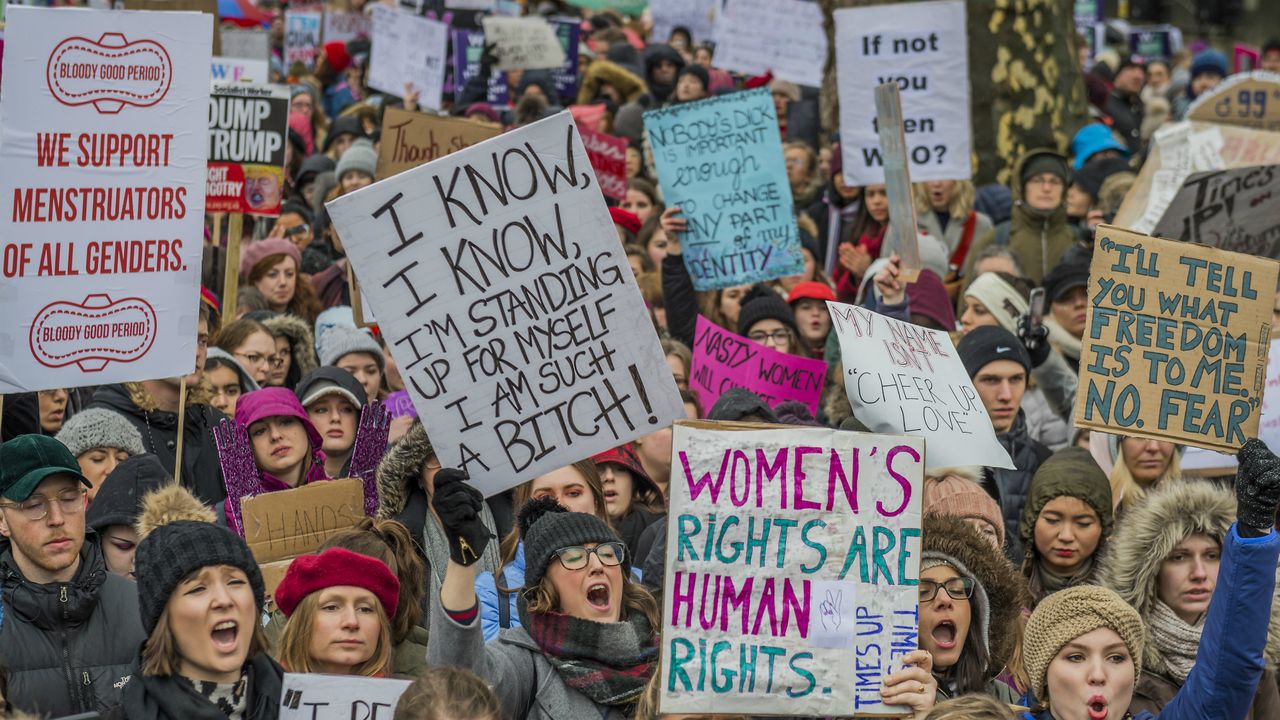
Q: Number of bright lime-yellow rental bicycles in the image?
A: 0